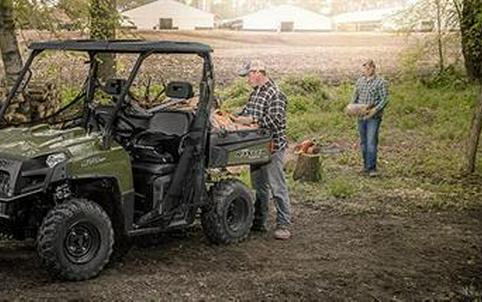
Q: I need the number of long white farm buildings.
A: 3